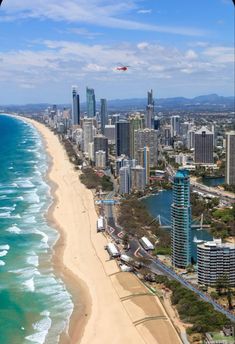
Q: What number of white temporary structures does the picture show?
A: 5